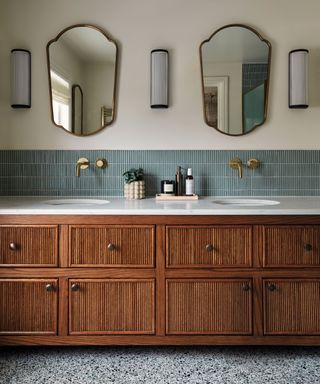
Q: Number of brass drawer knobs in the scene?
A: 8